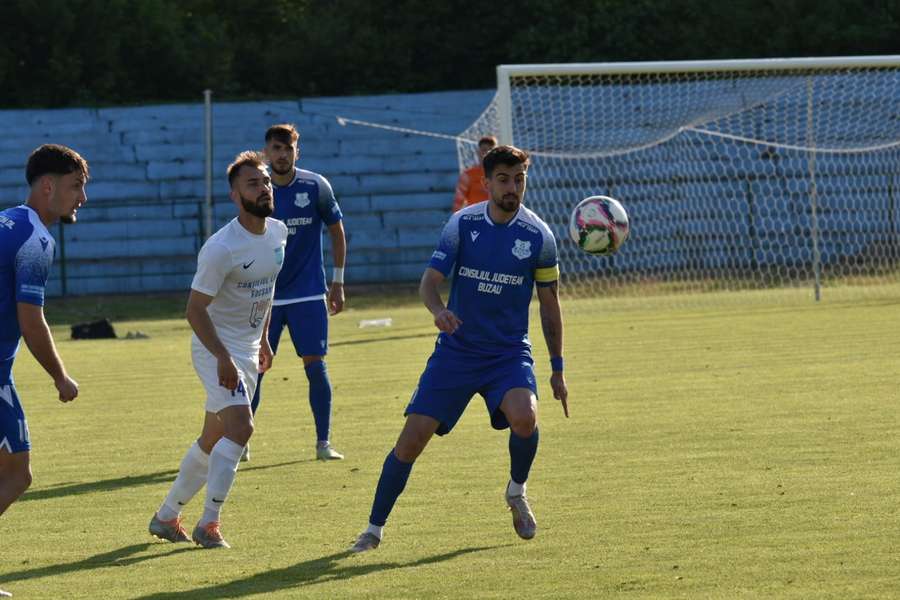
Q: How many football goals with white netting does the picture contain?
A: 1